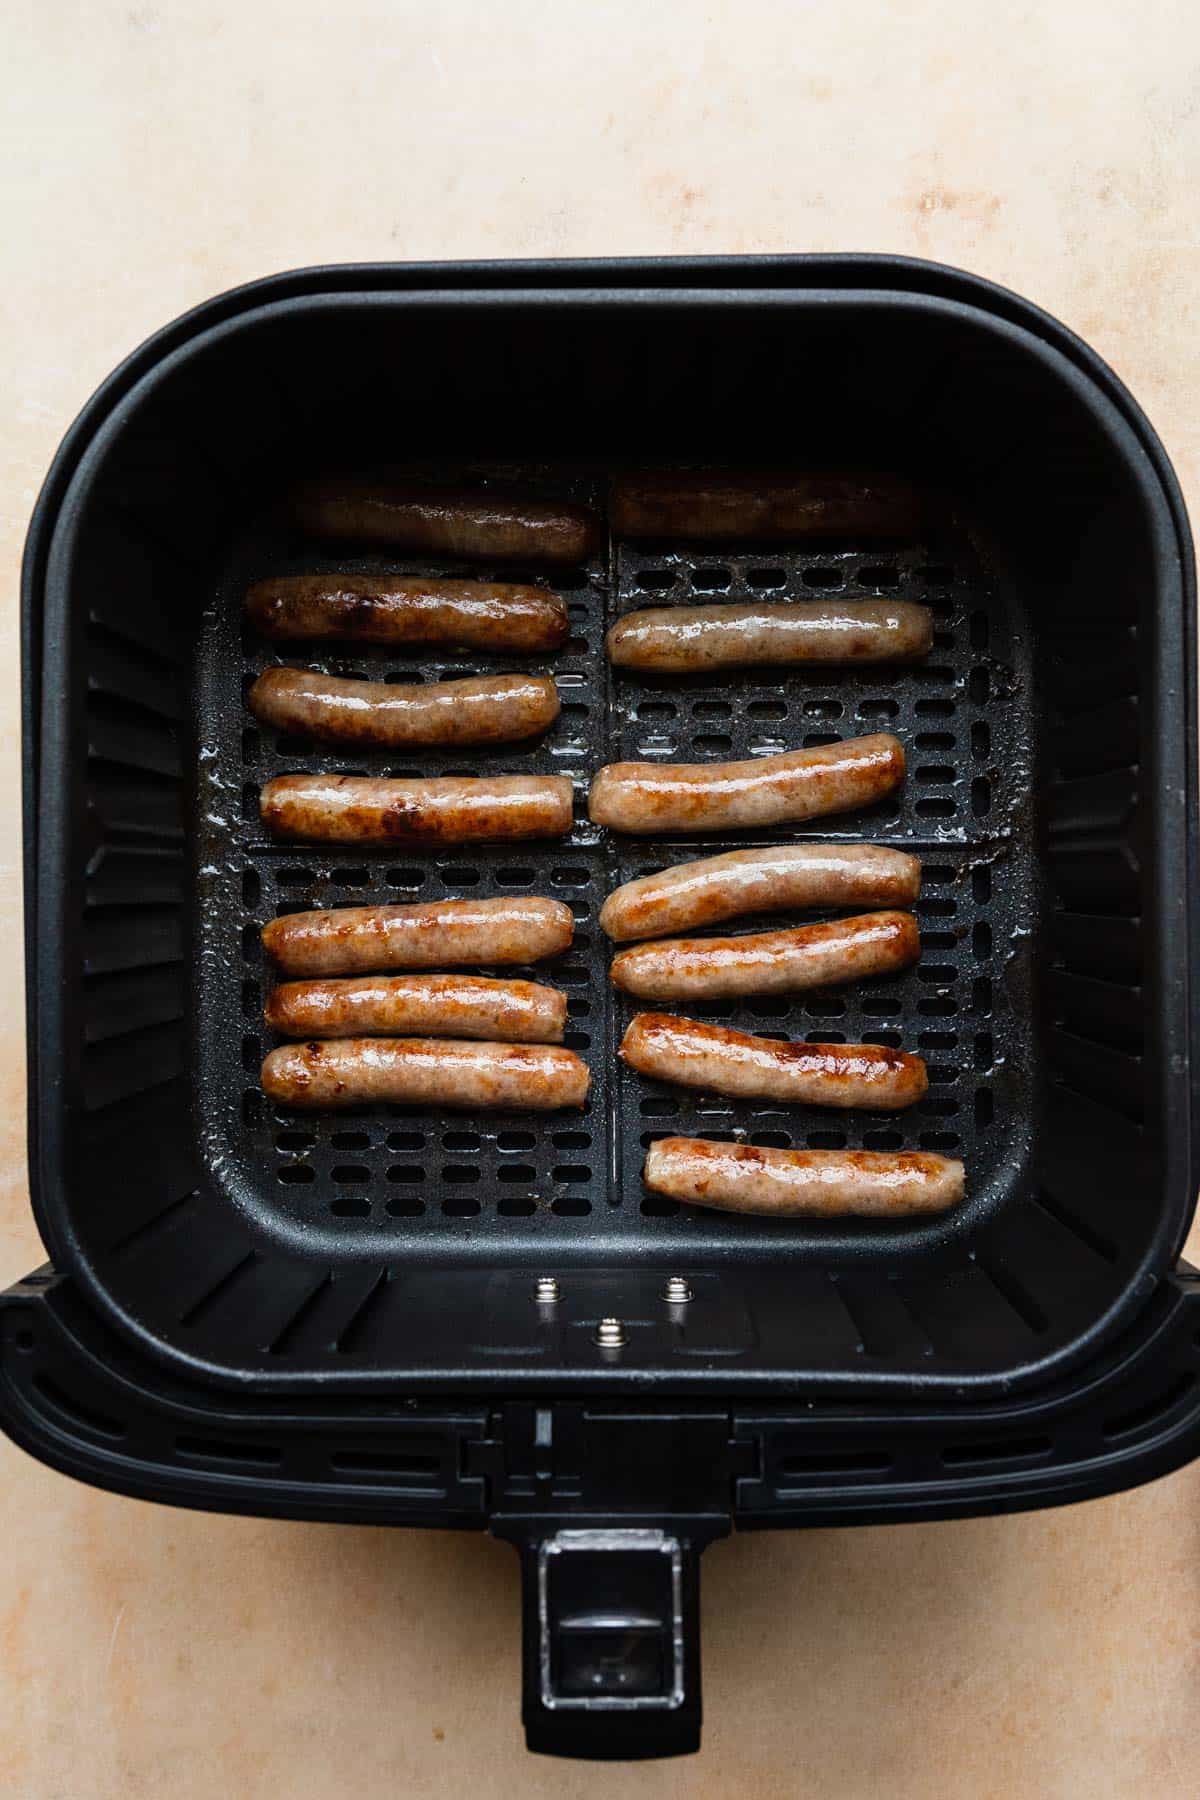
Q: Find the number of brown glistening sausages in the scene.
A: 14